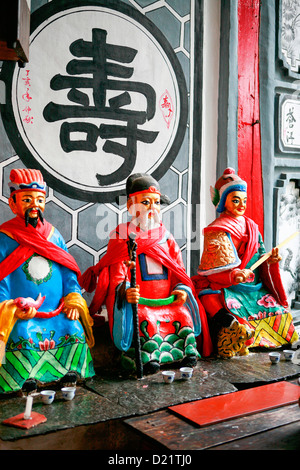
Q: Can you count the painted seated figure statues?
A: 3